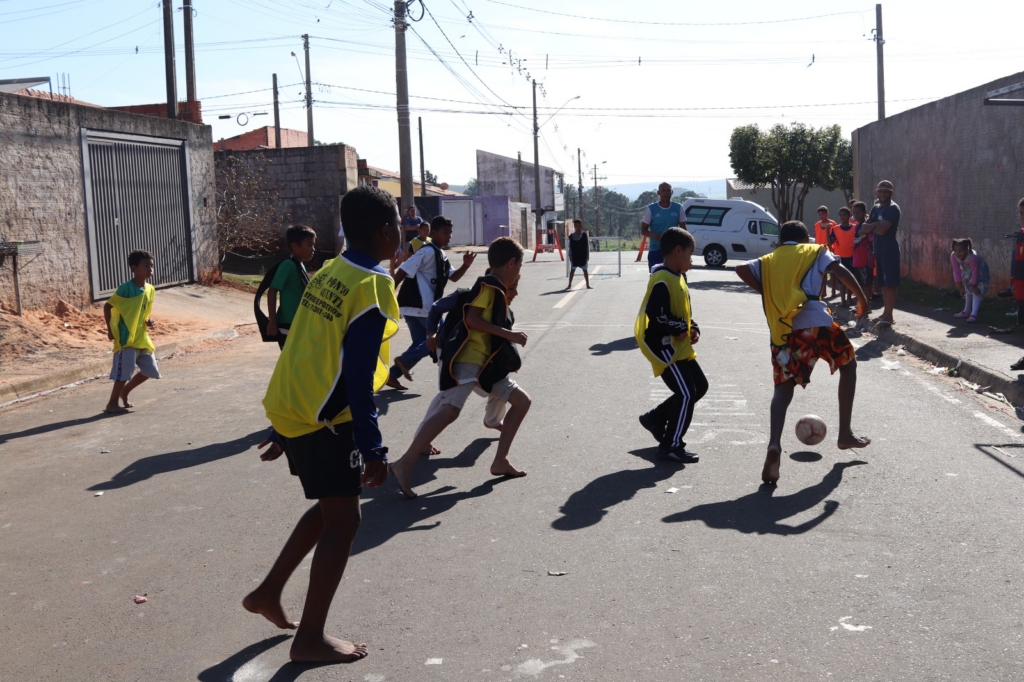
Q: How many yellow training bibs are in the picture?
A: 5